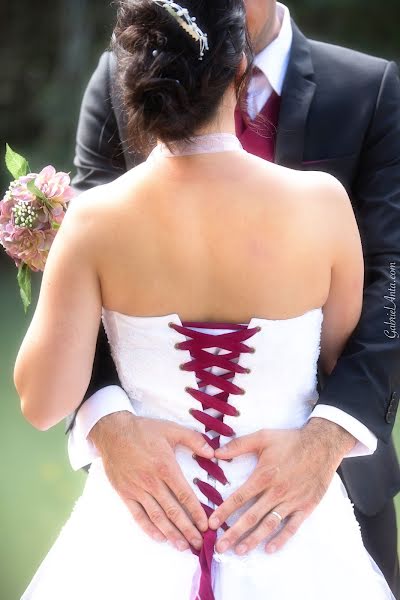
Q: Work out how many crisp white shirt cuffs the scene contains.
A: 2